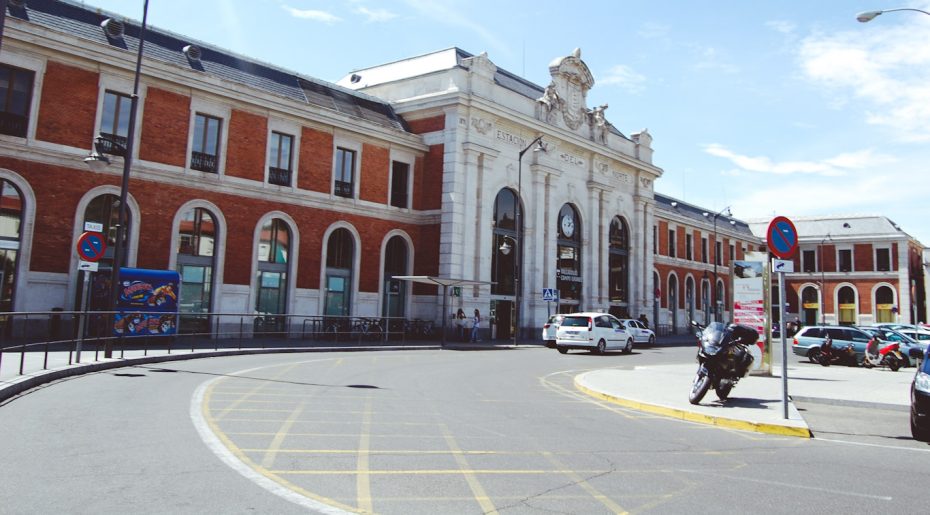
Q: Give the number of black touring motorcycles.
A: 1